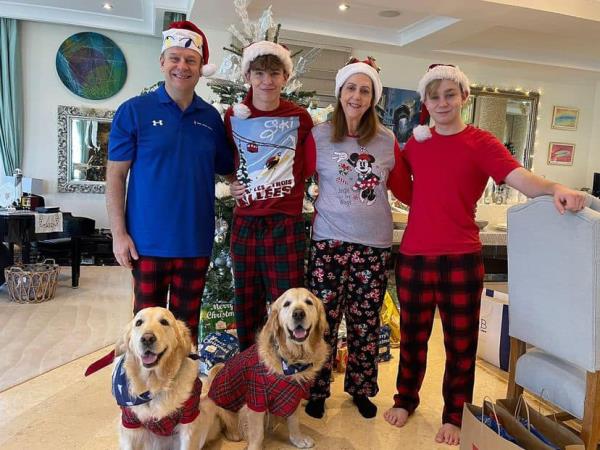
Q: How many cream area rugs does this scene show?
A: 1